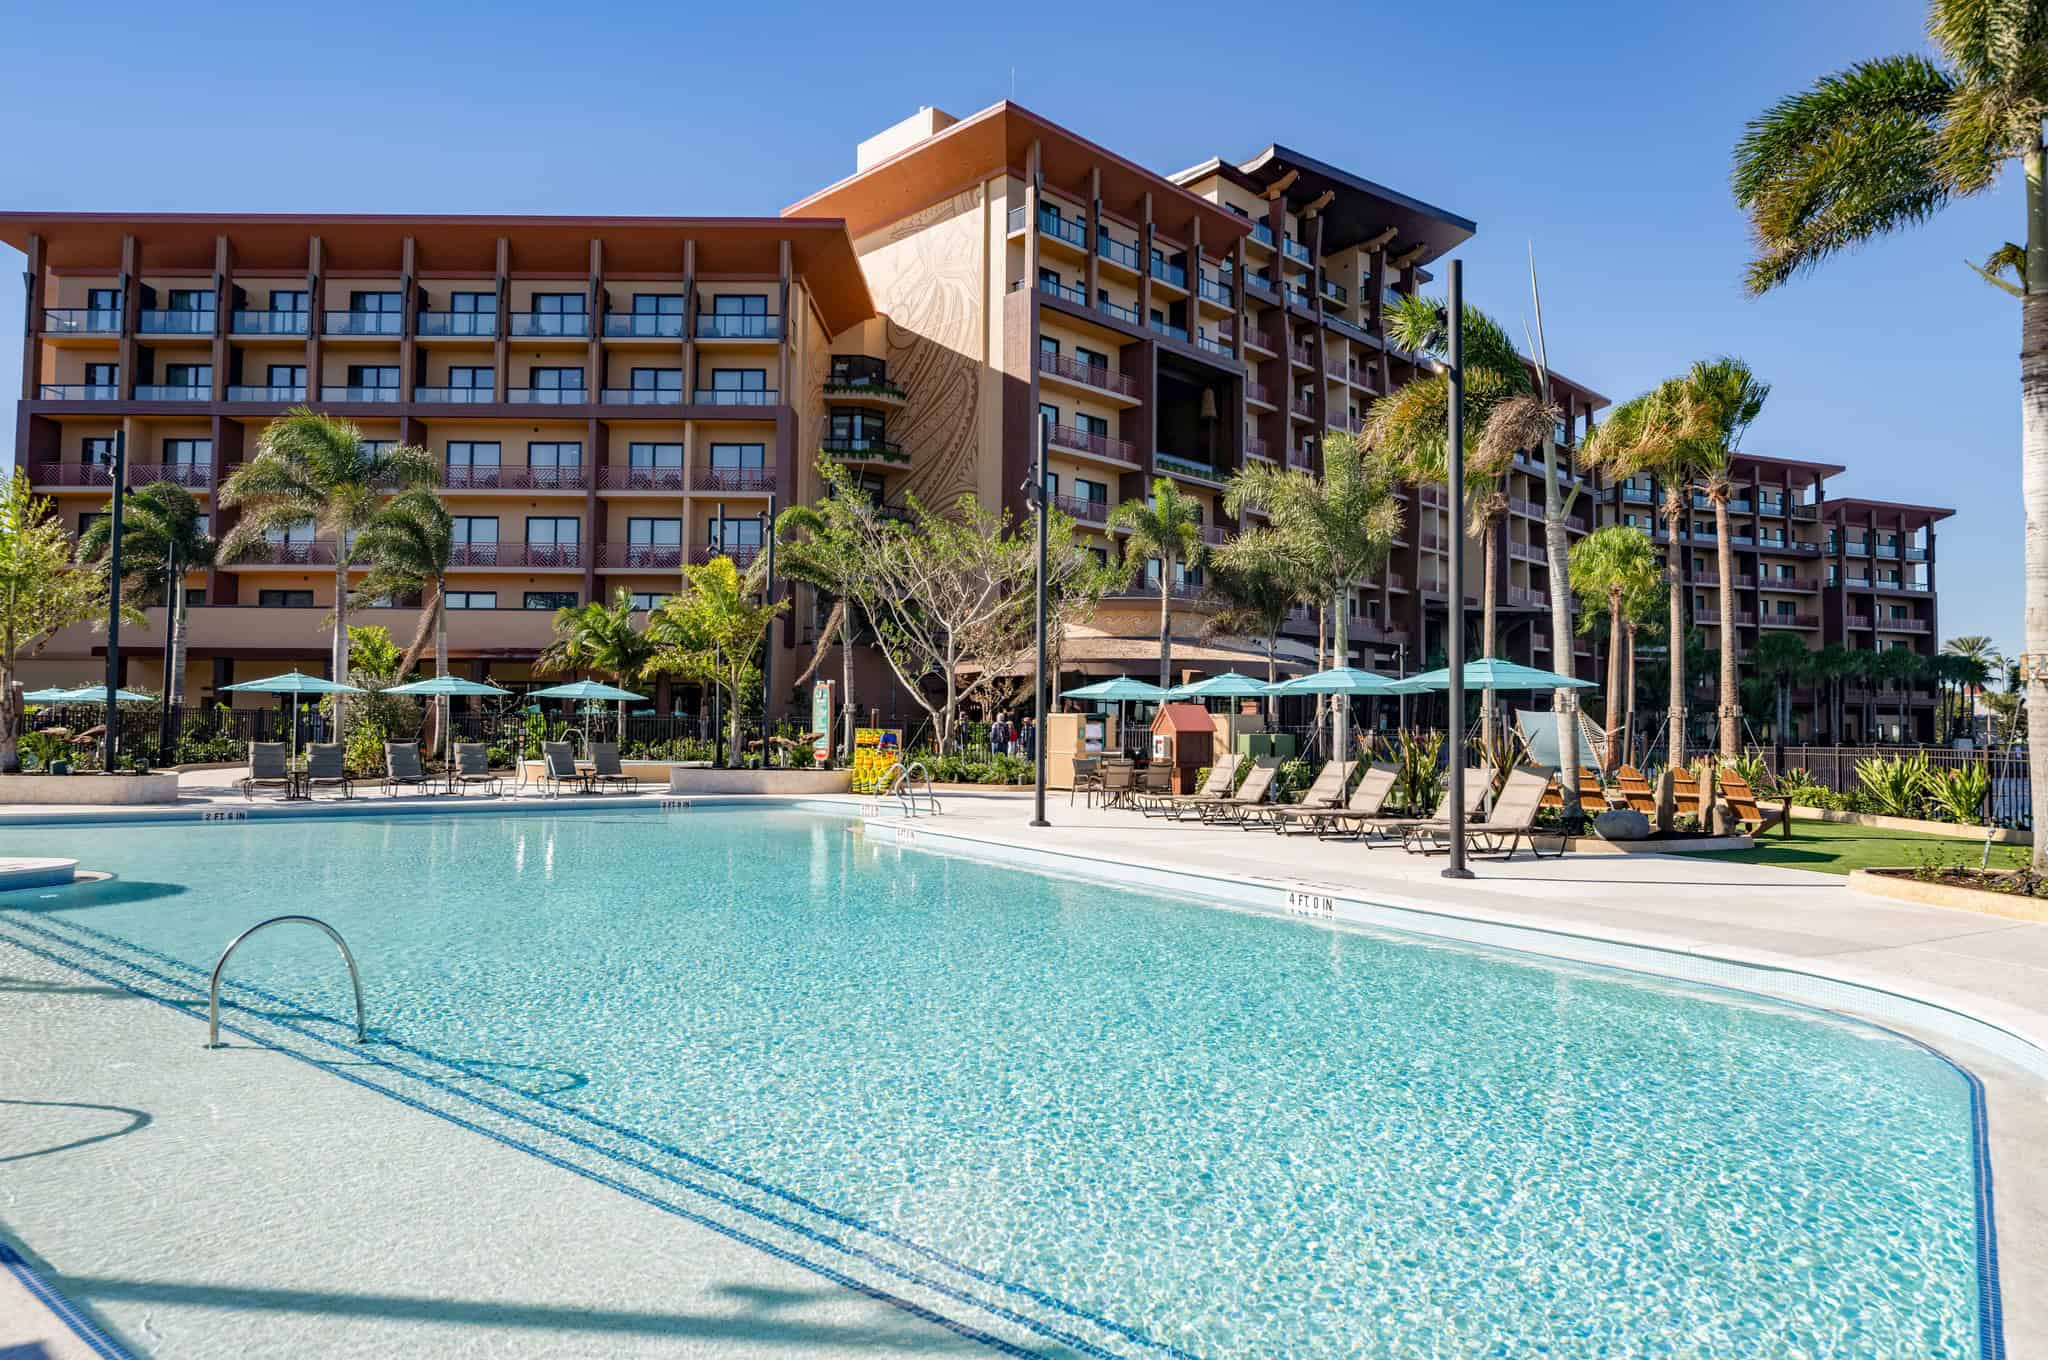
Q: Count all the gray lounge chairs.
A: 6